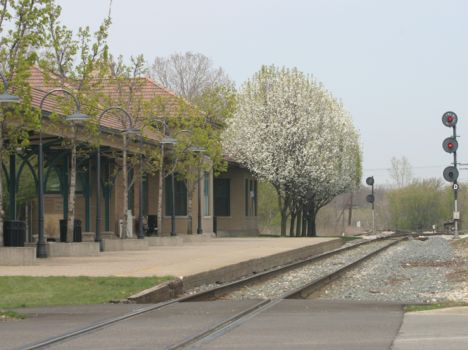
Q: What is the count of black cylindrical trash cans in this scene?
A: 2